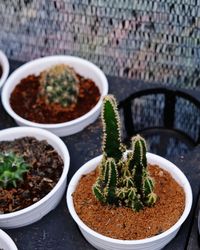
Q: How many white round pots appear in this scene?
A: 5